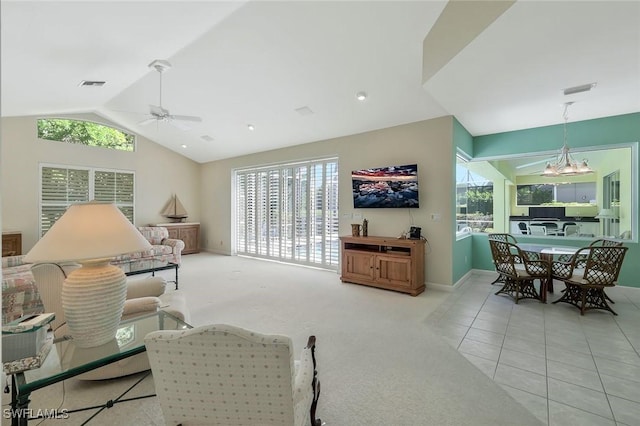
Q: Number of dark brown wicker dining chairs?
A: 4